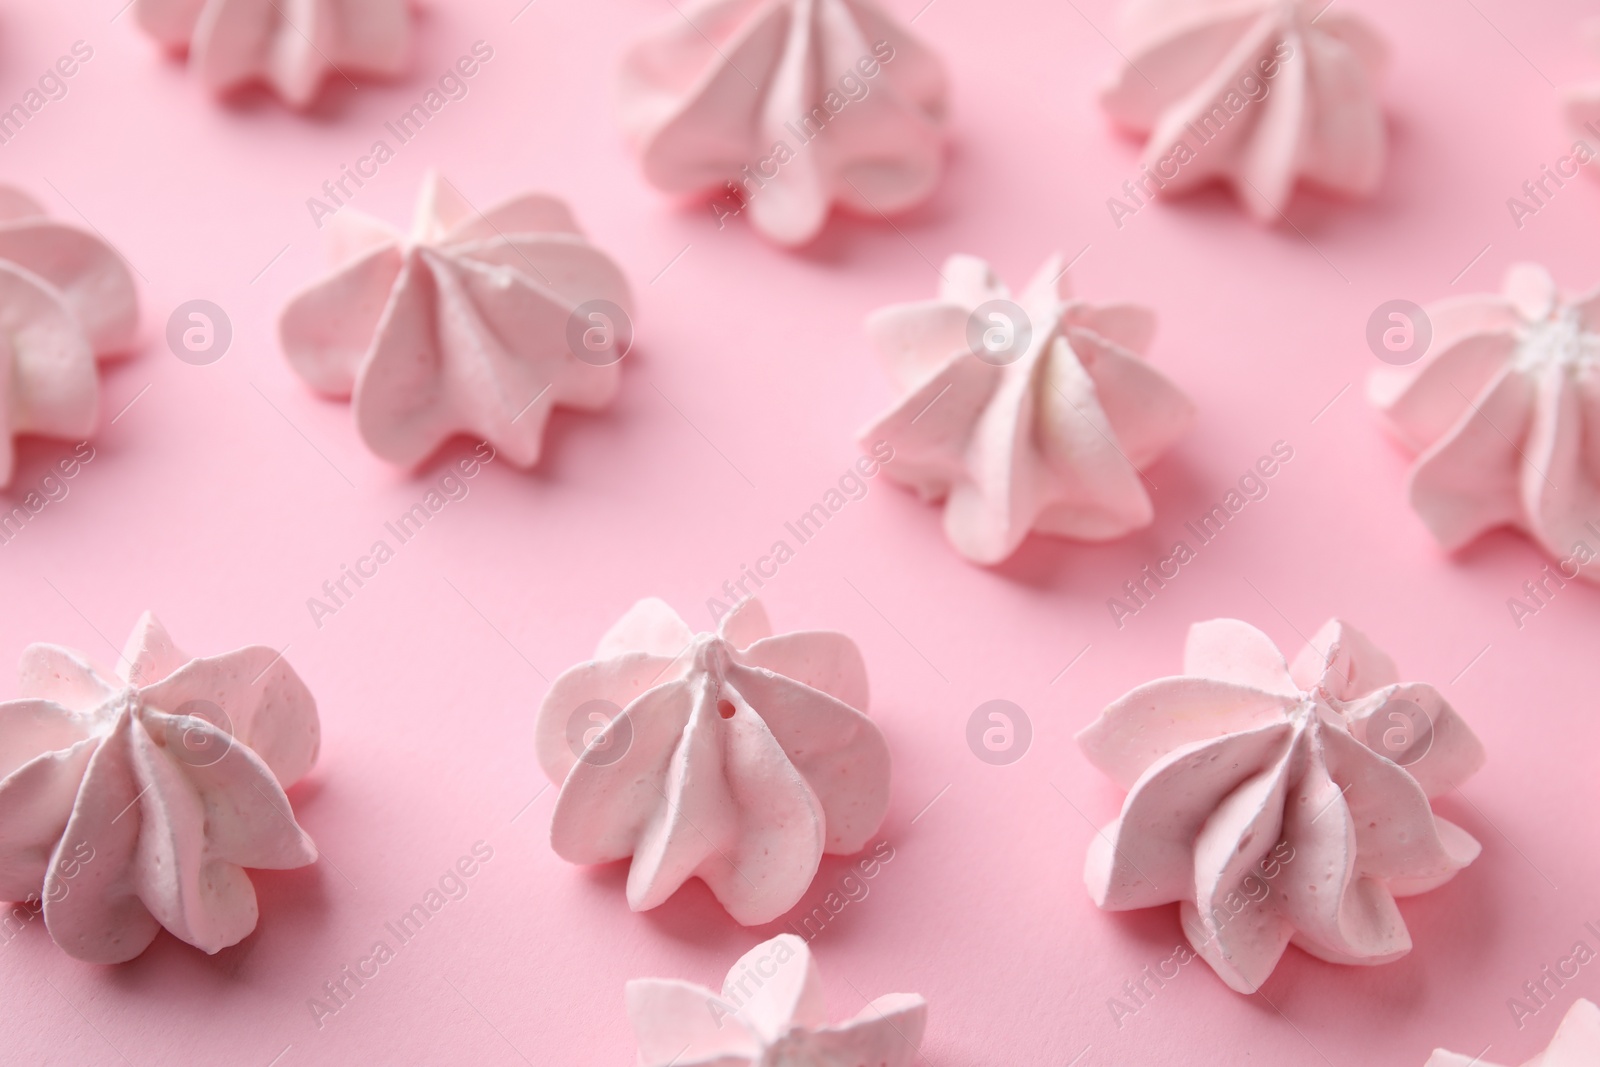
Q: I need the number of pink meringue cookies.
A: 13